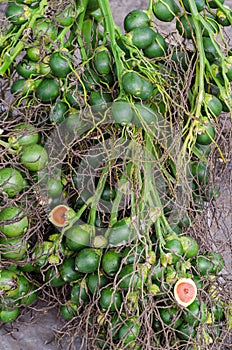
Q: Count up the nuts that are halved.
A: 2